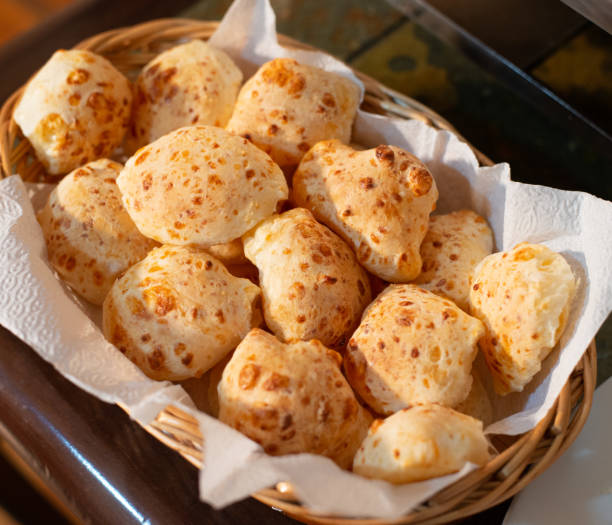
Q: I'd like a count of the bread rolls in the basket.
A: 13